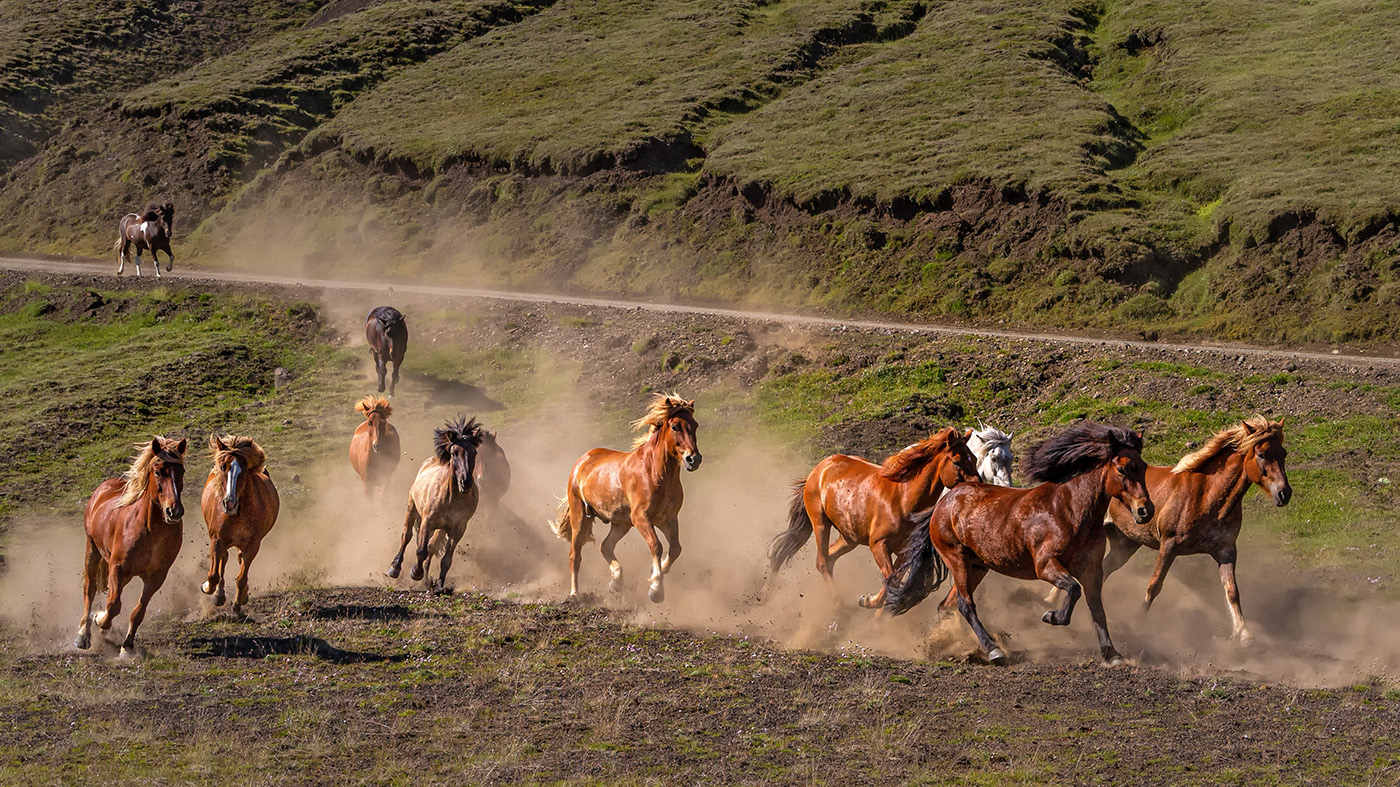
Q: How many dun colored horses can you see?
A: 1